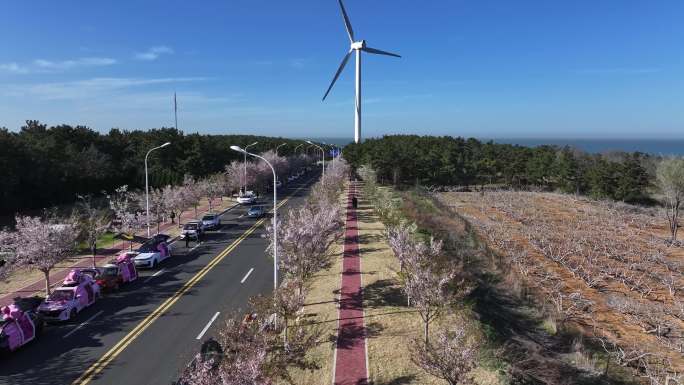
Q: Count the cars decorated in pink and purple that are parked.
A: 4